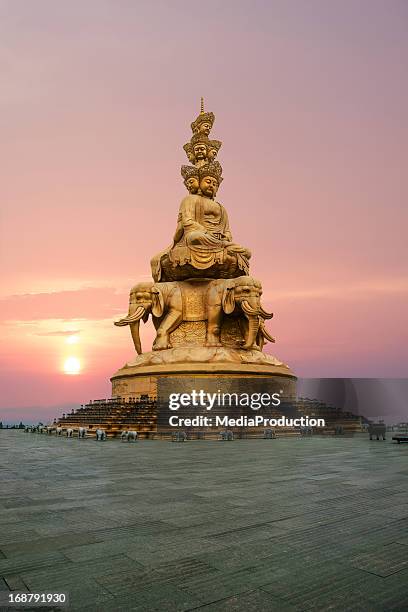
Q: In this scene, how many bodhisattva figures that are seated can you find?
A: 1